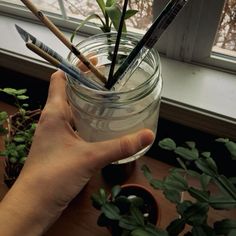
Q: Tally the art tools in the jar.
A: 6